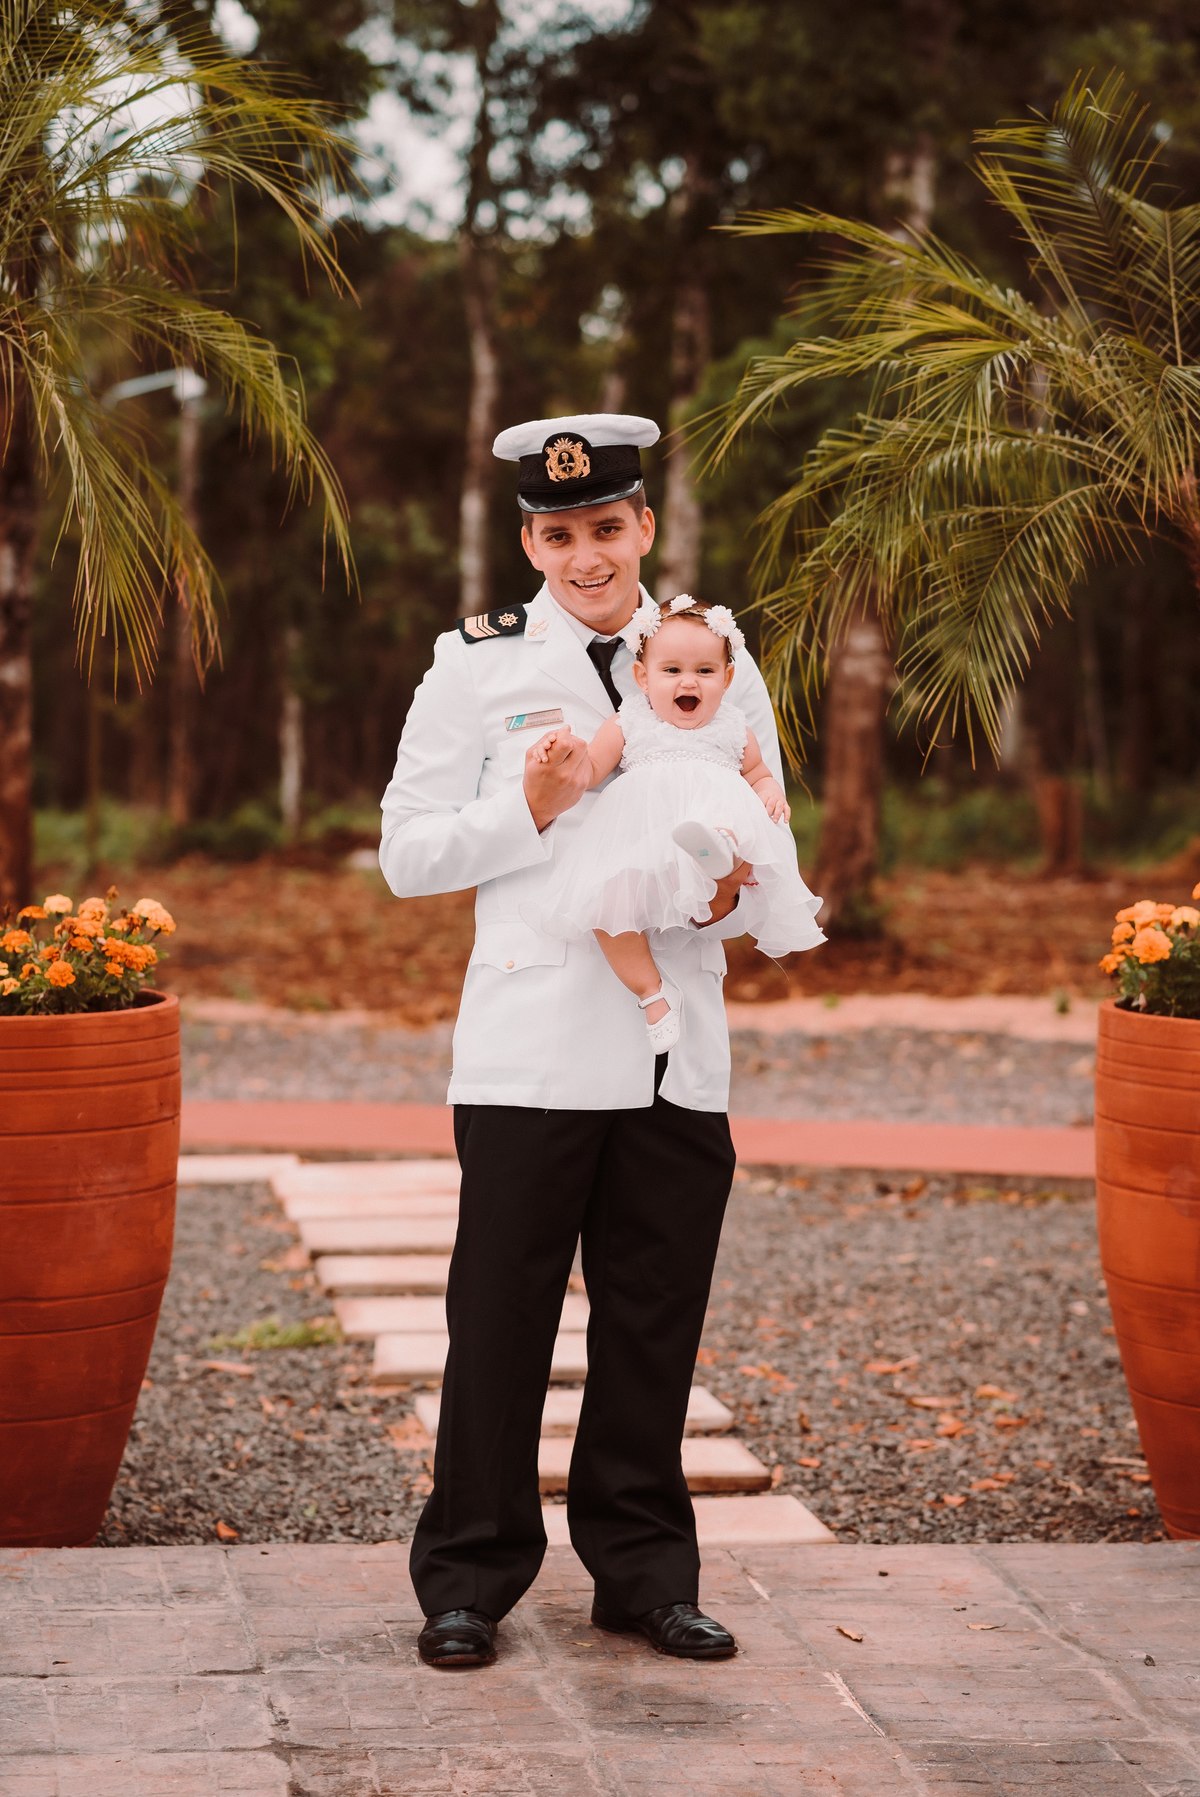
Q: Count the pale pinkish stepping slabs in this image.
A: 10